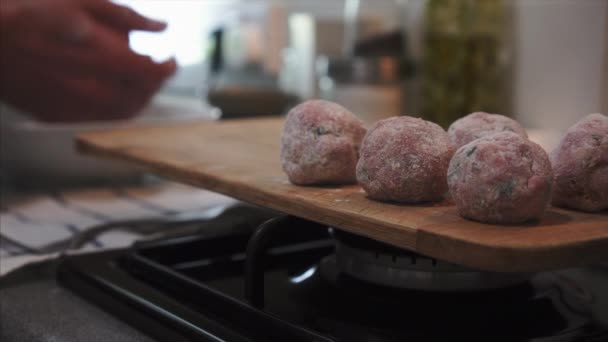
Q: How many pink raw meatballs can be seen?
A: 5